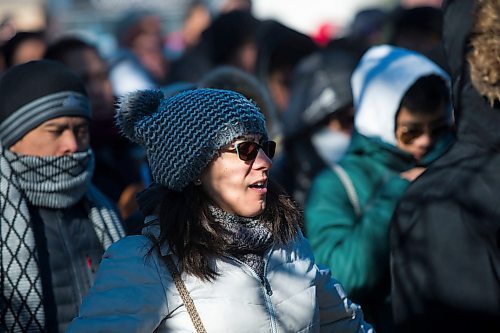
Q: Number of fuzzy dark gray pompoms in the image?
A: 1